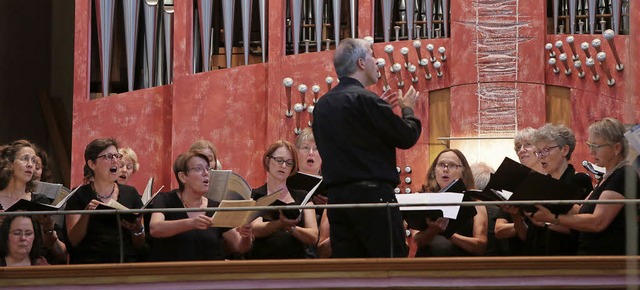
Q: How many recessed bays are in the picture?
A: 5